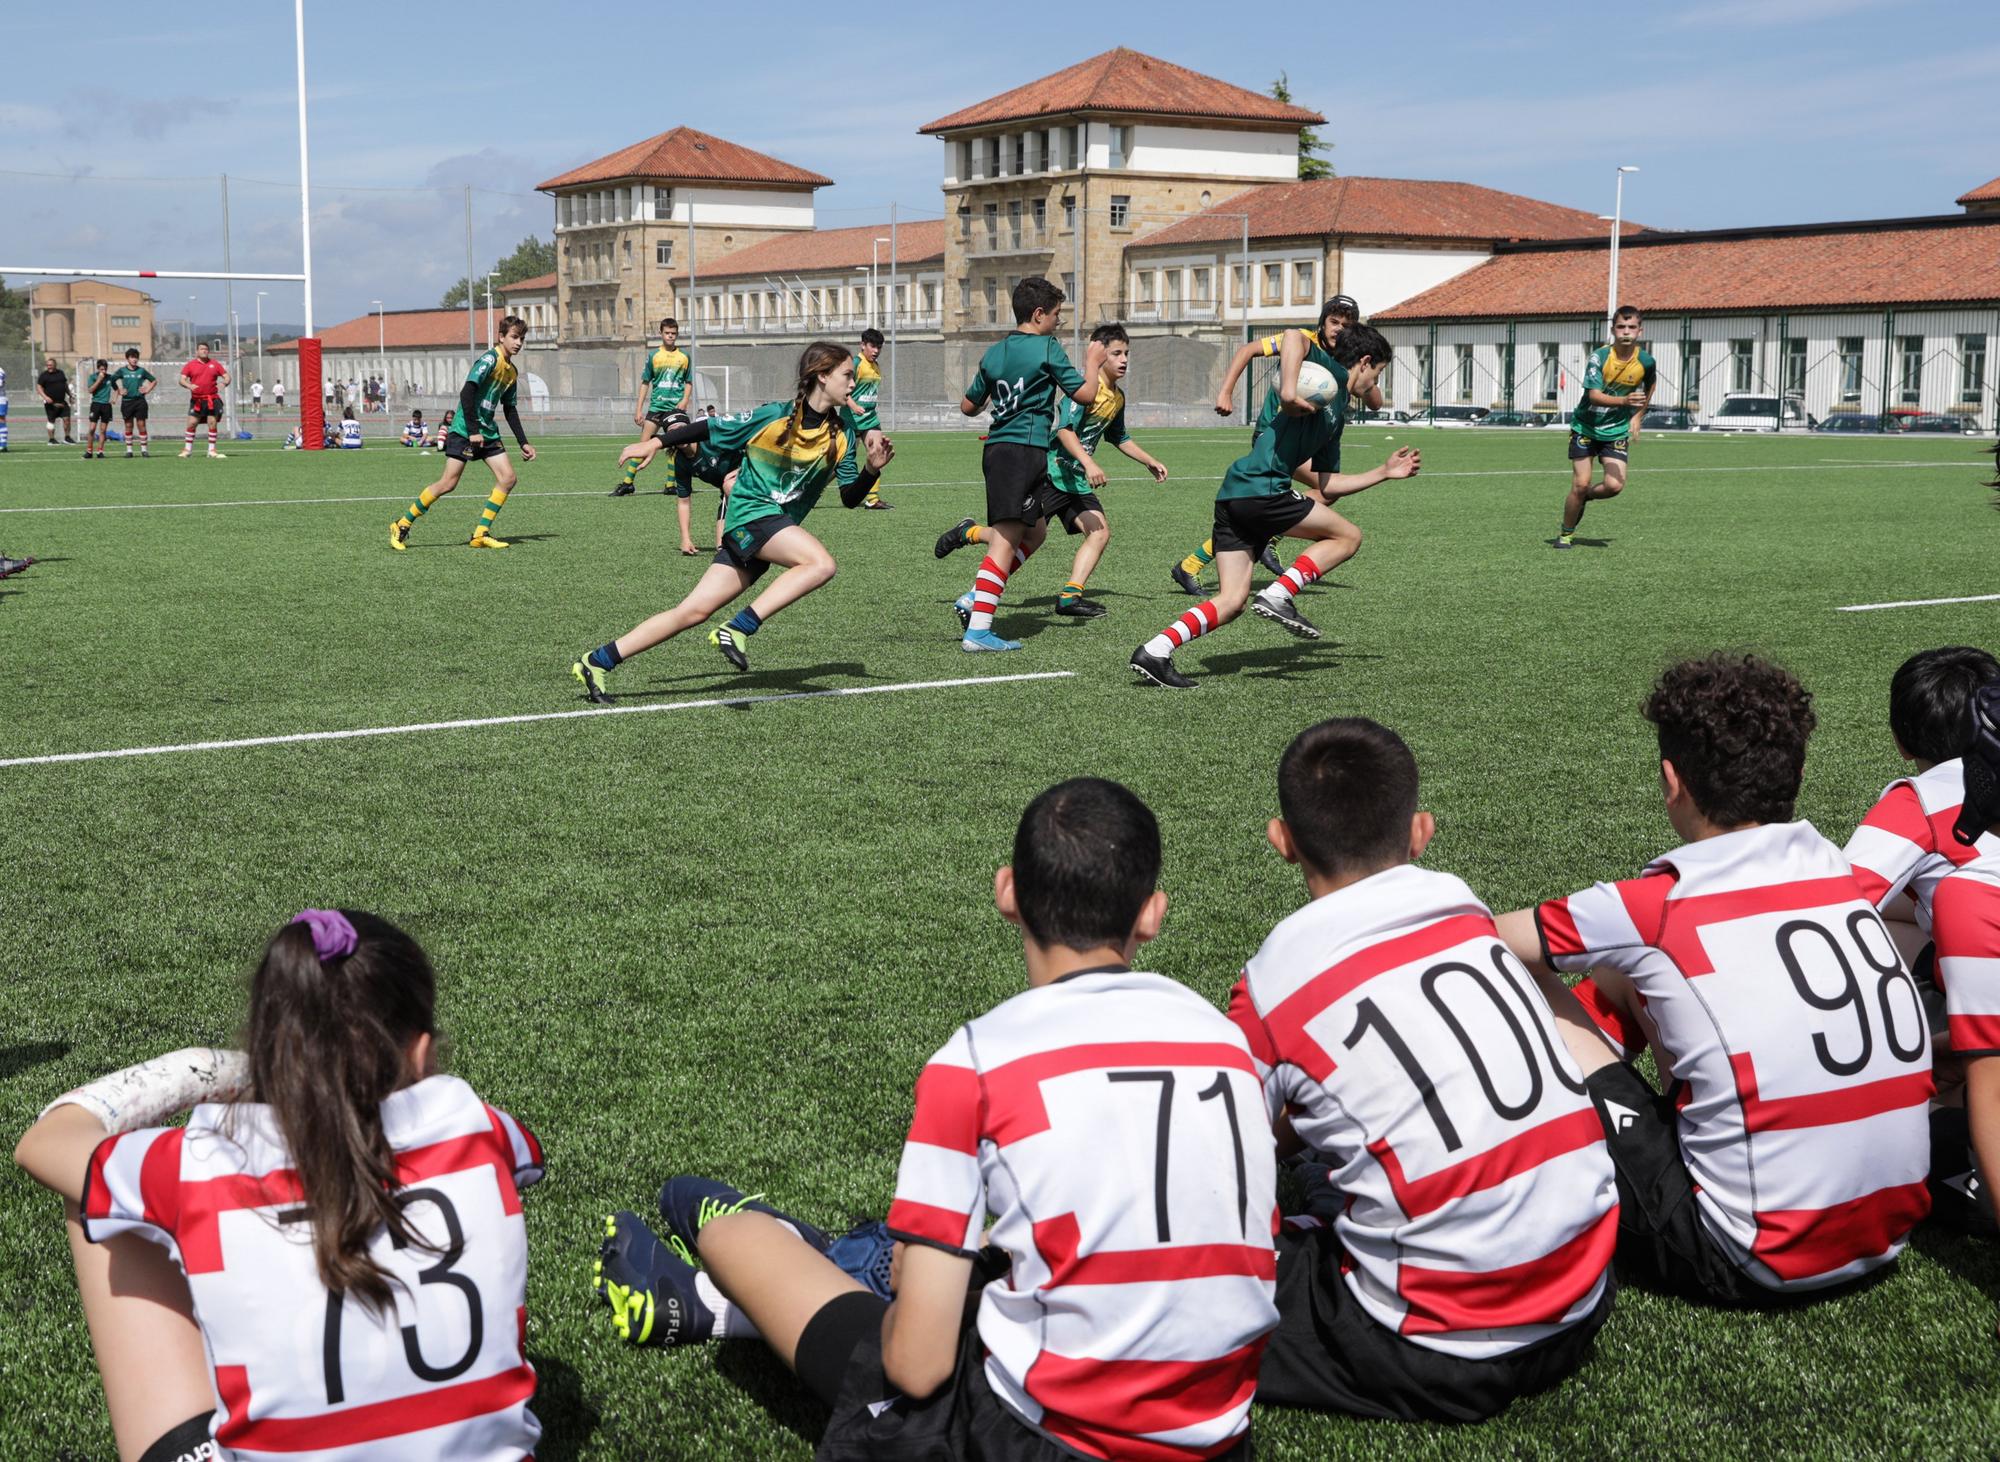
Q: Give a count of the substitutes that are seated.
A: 6